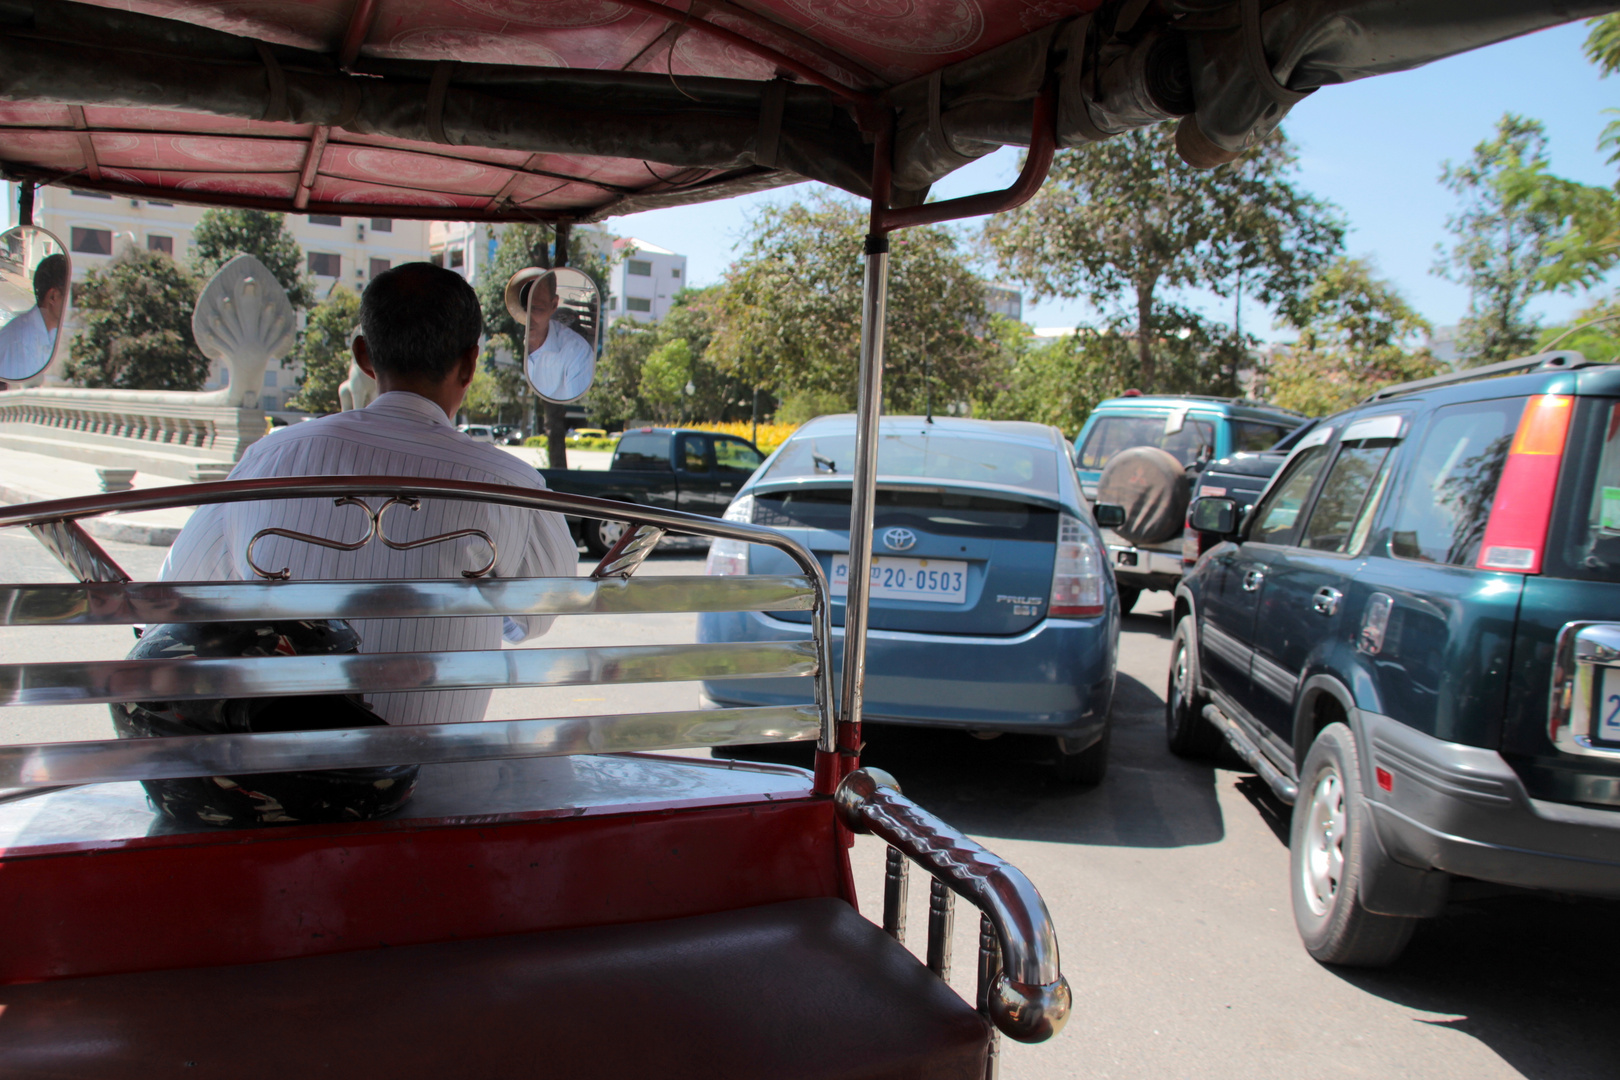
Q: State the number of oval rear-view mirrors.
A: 2